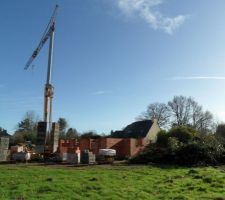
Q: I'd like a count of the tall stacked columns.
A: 2